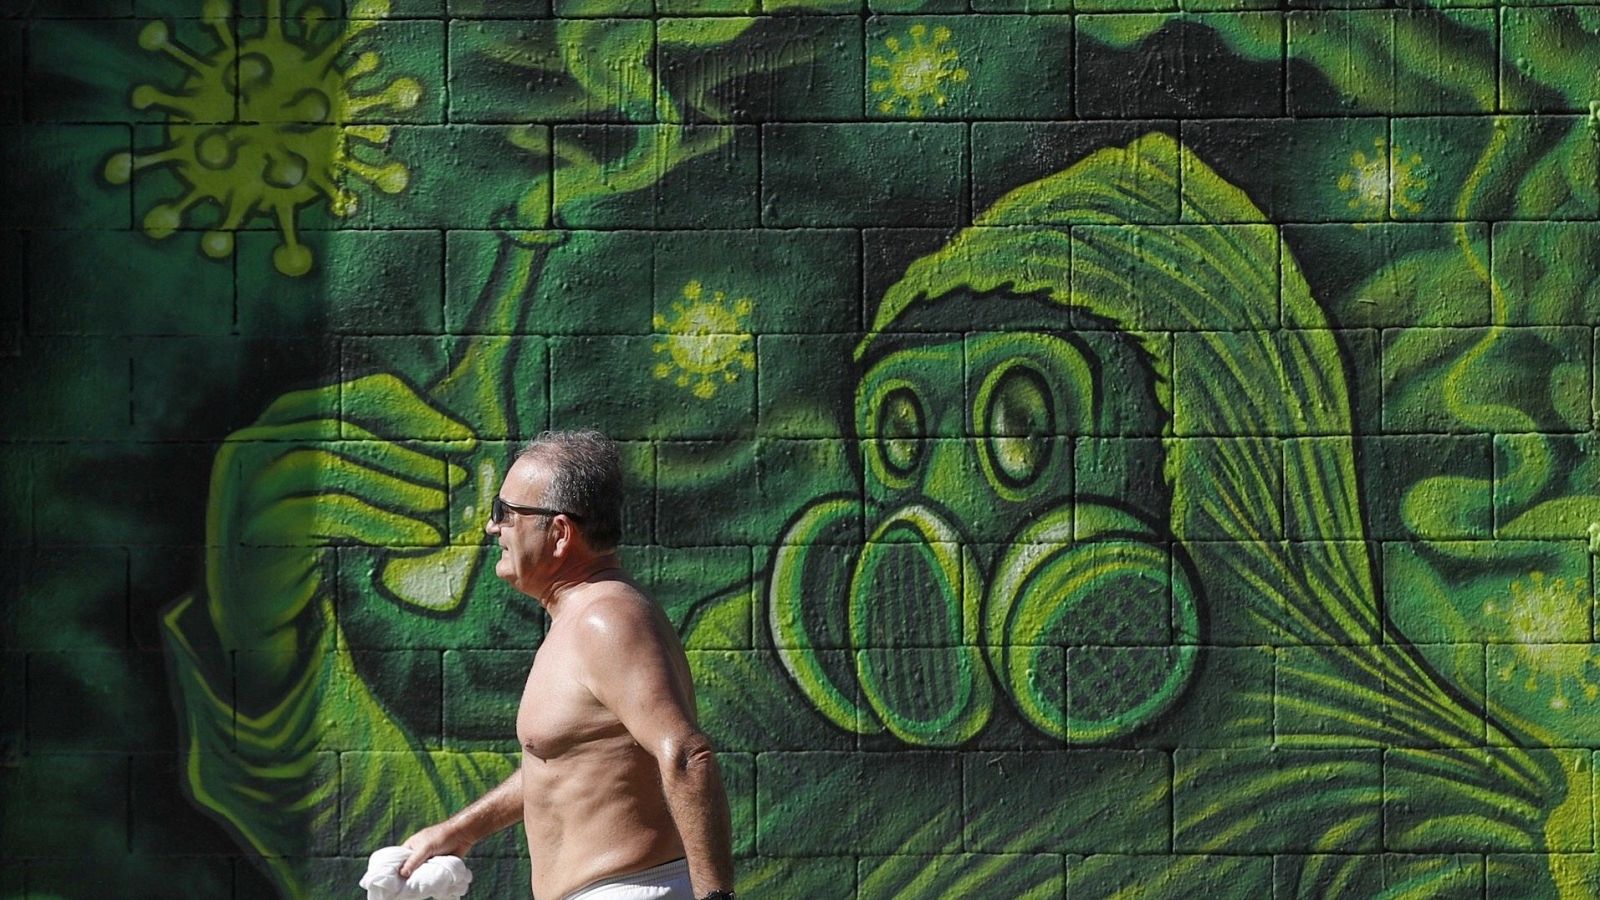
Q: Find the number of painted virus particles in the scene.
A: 5